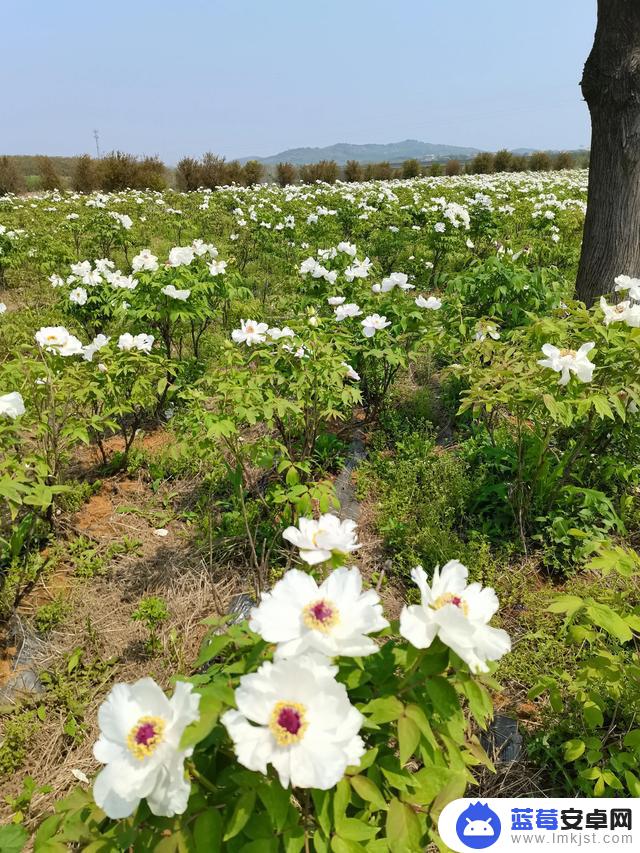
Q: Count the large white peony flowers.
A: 5